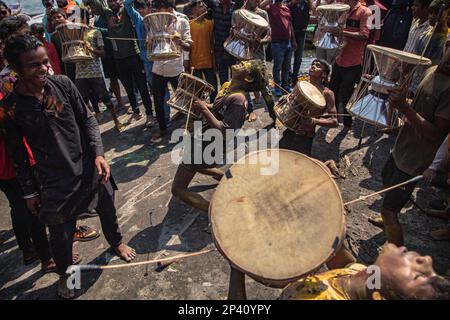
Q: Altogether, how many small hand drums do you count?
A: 7